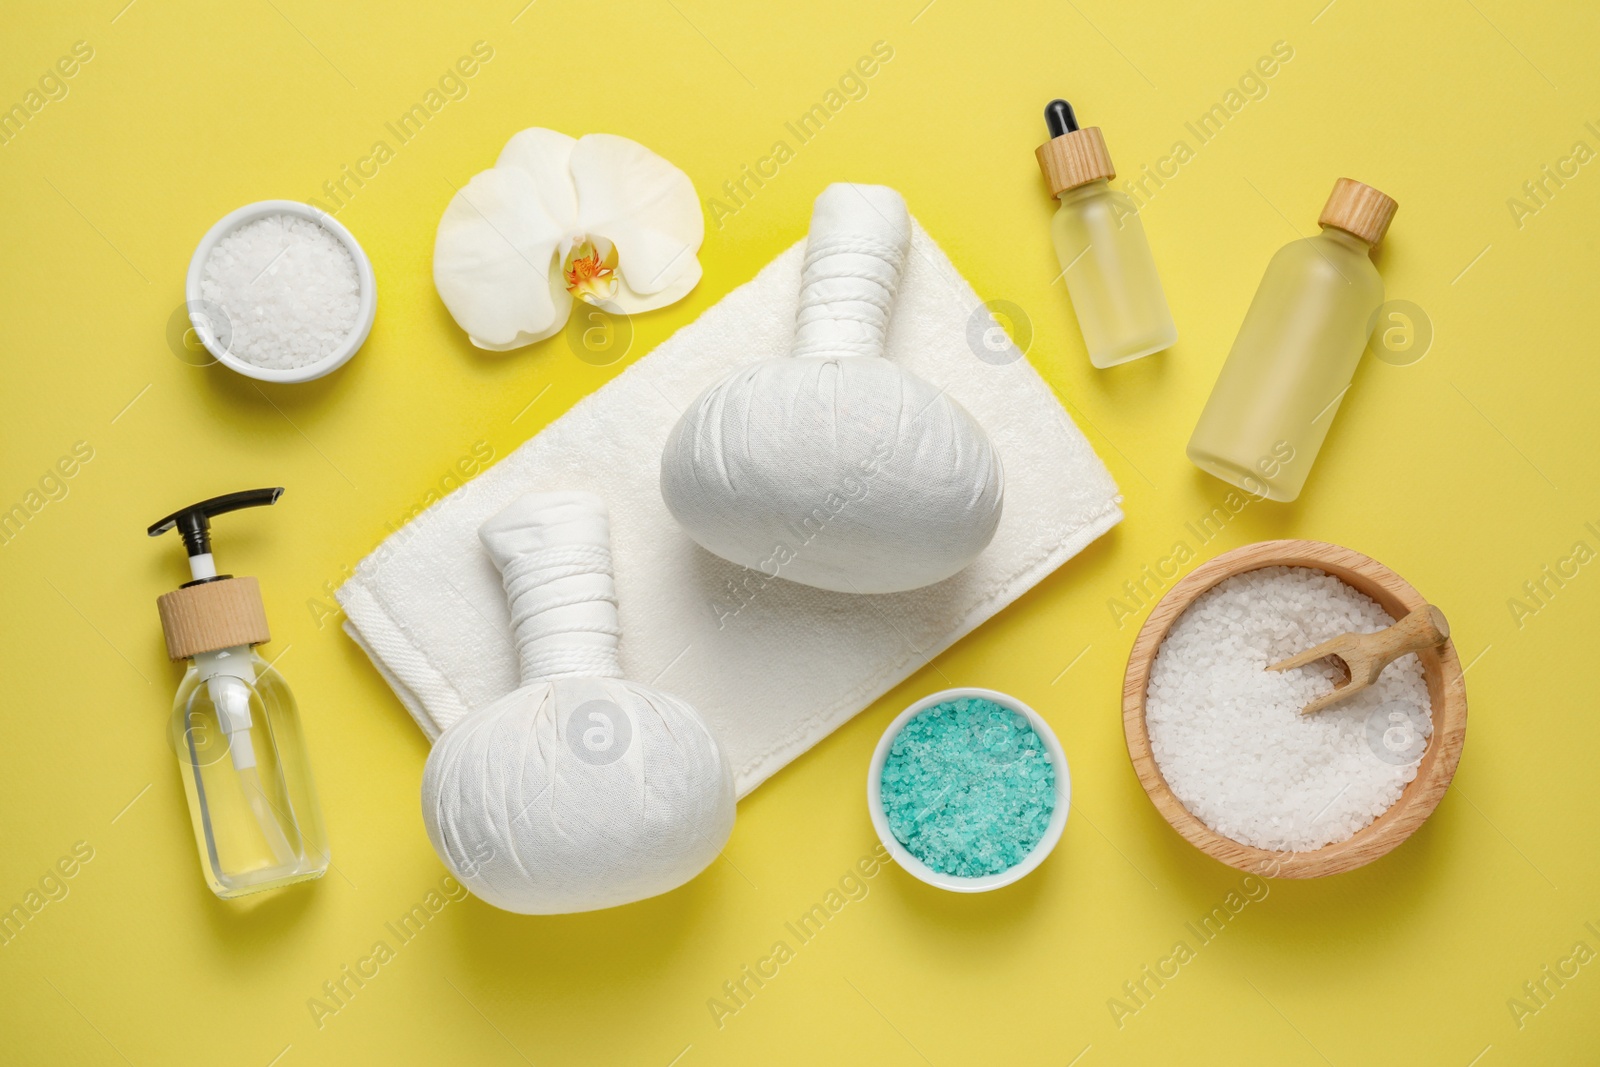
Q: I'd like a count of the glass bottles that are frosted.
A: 2